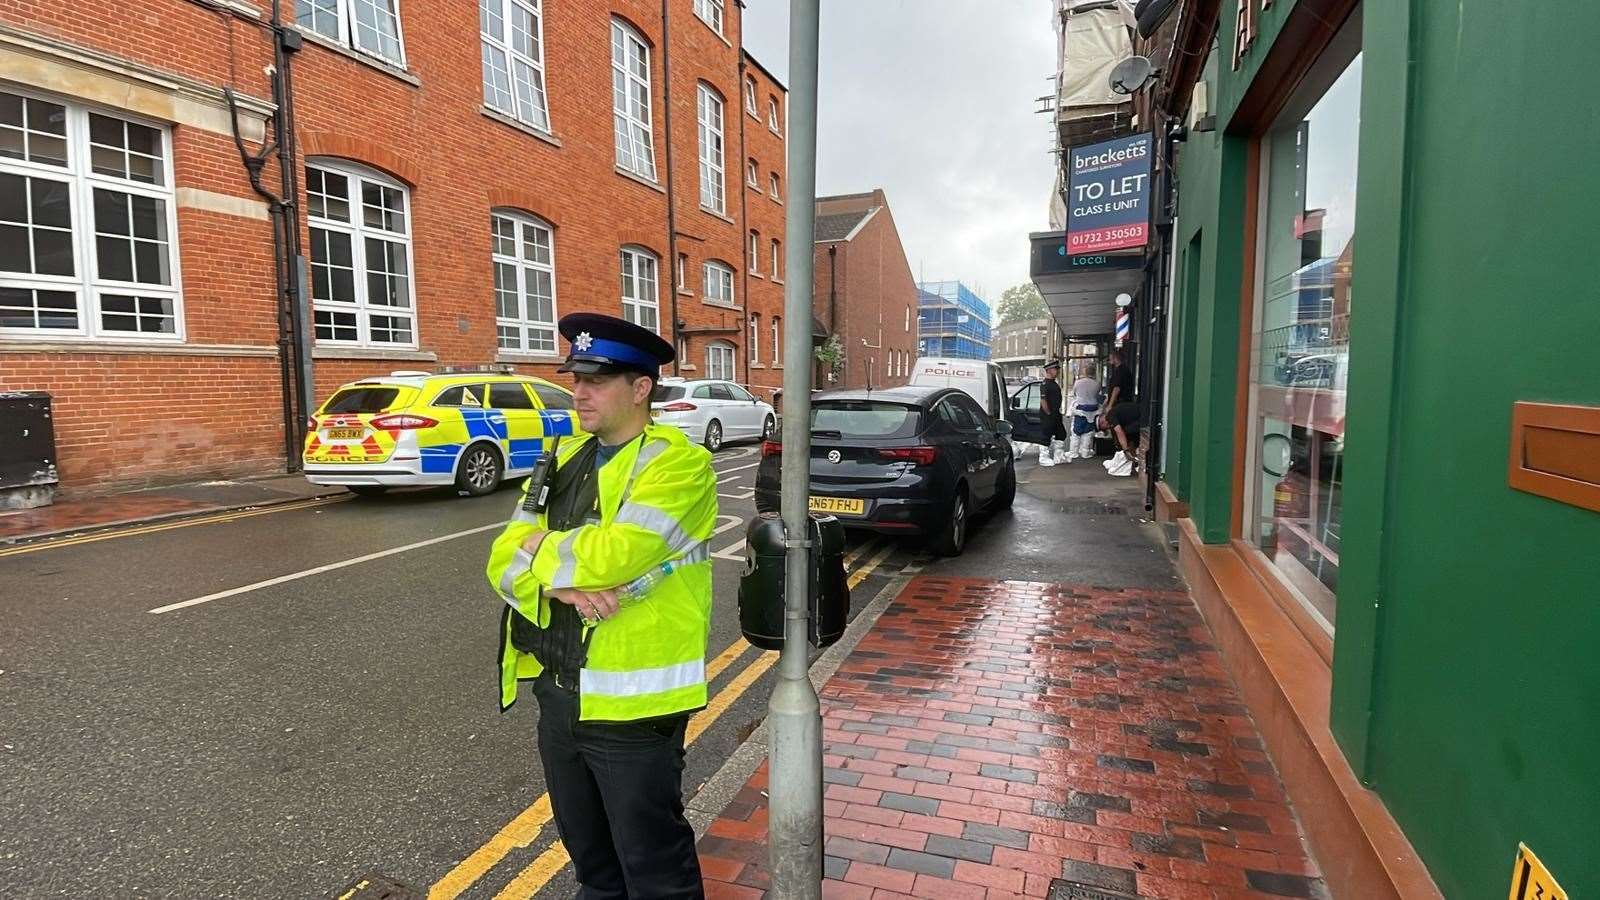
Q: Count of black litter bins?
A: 2